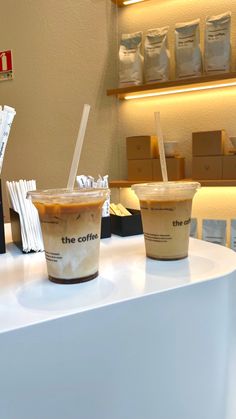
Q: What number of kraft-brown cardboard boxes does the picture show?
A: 6